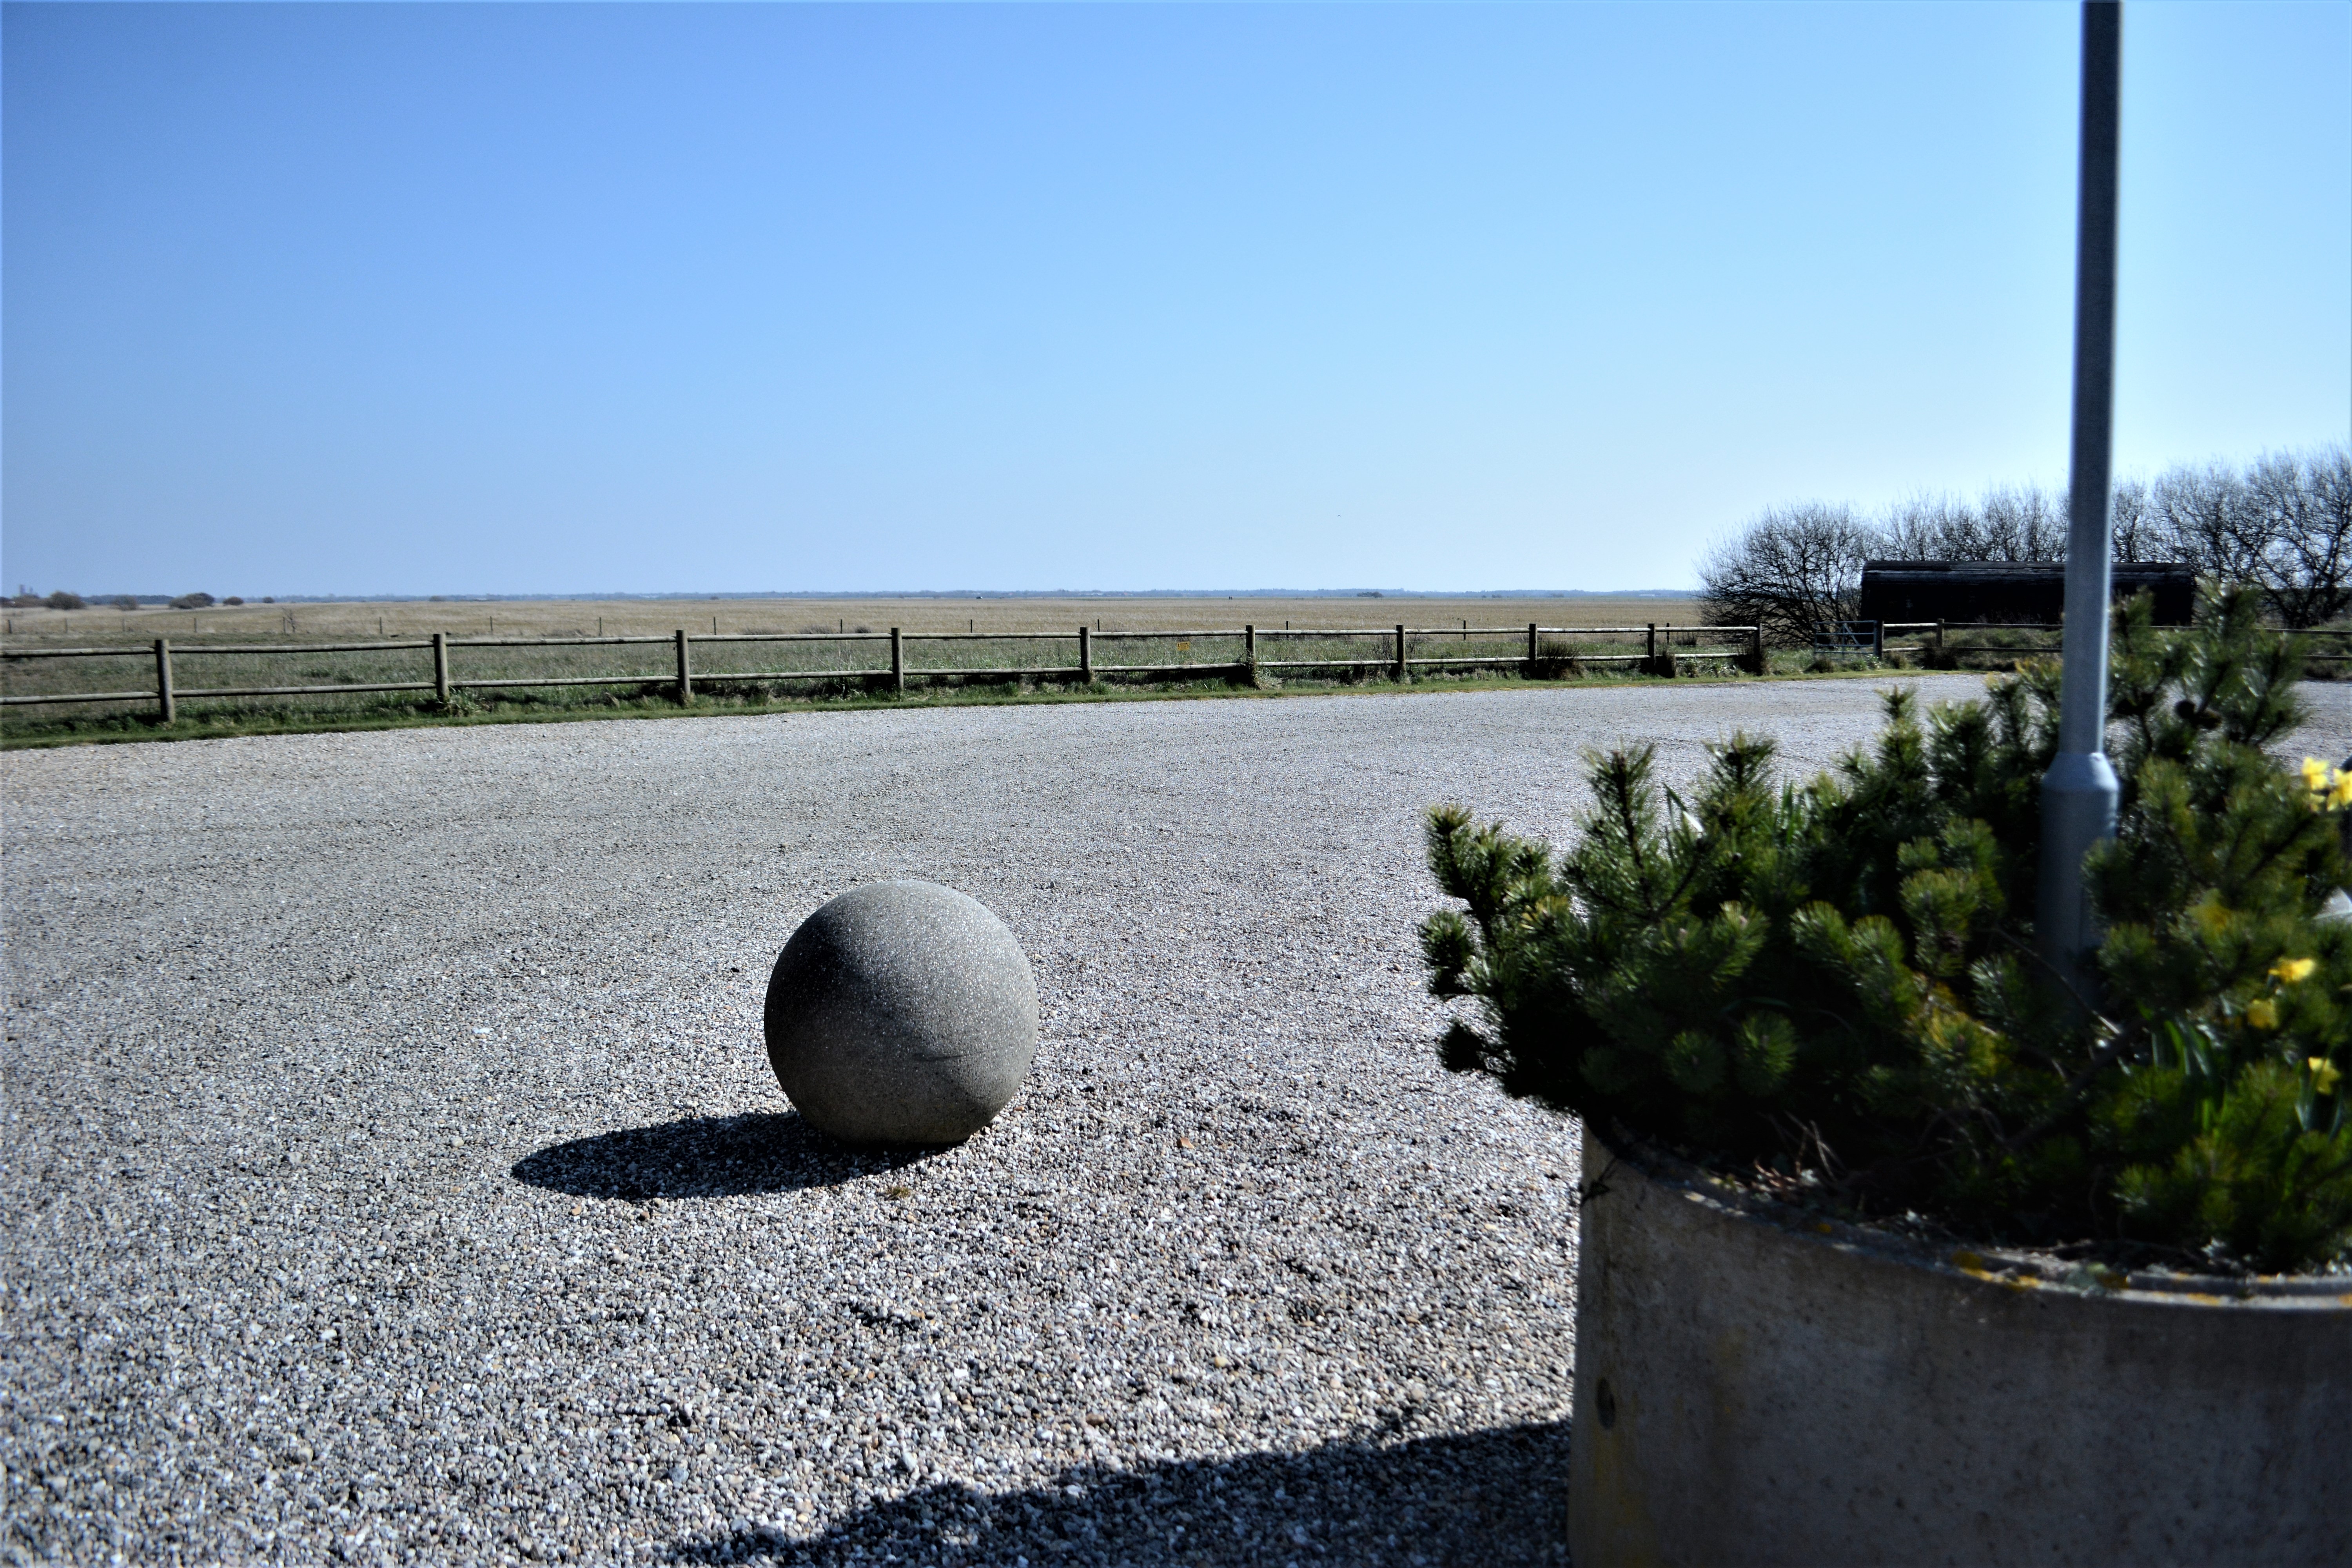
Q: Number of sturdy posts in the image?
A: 12